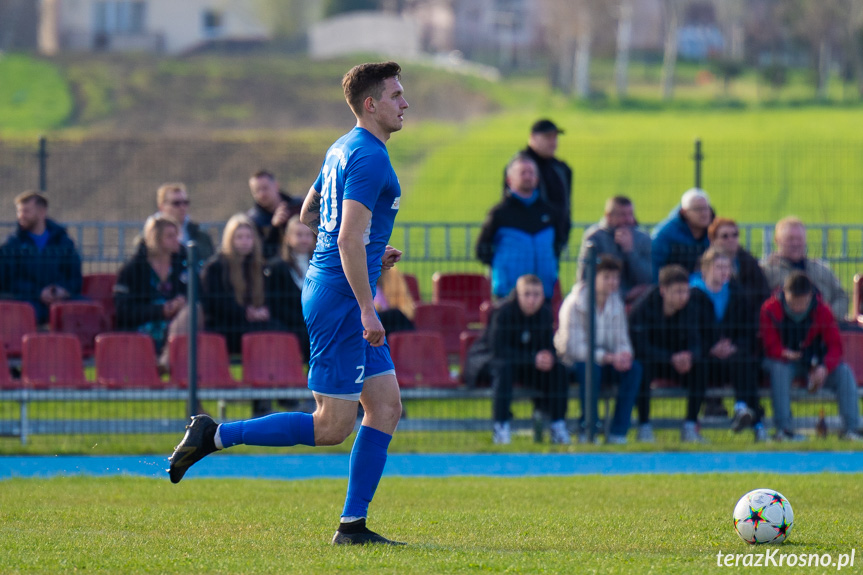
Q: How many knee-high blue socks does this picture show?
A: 2